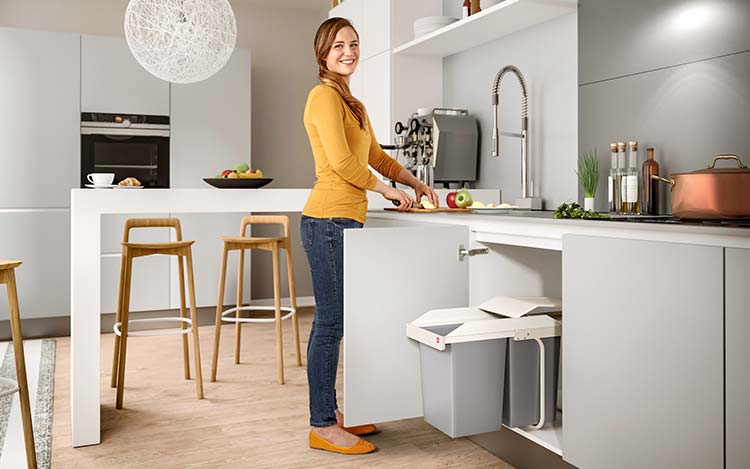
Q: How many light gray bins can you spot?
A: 2